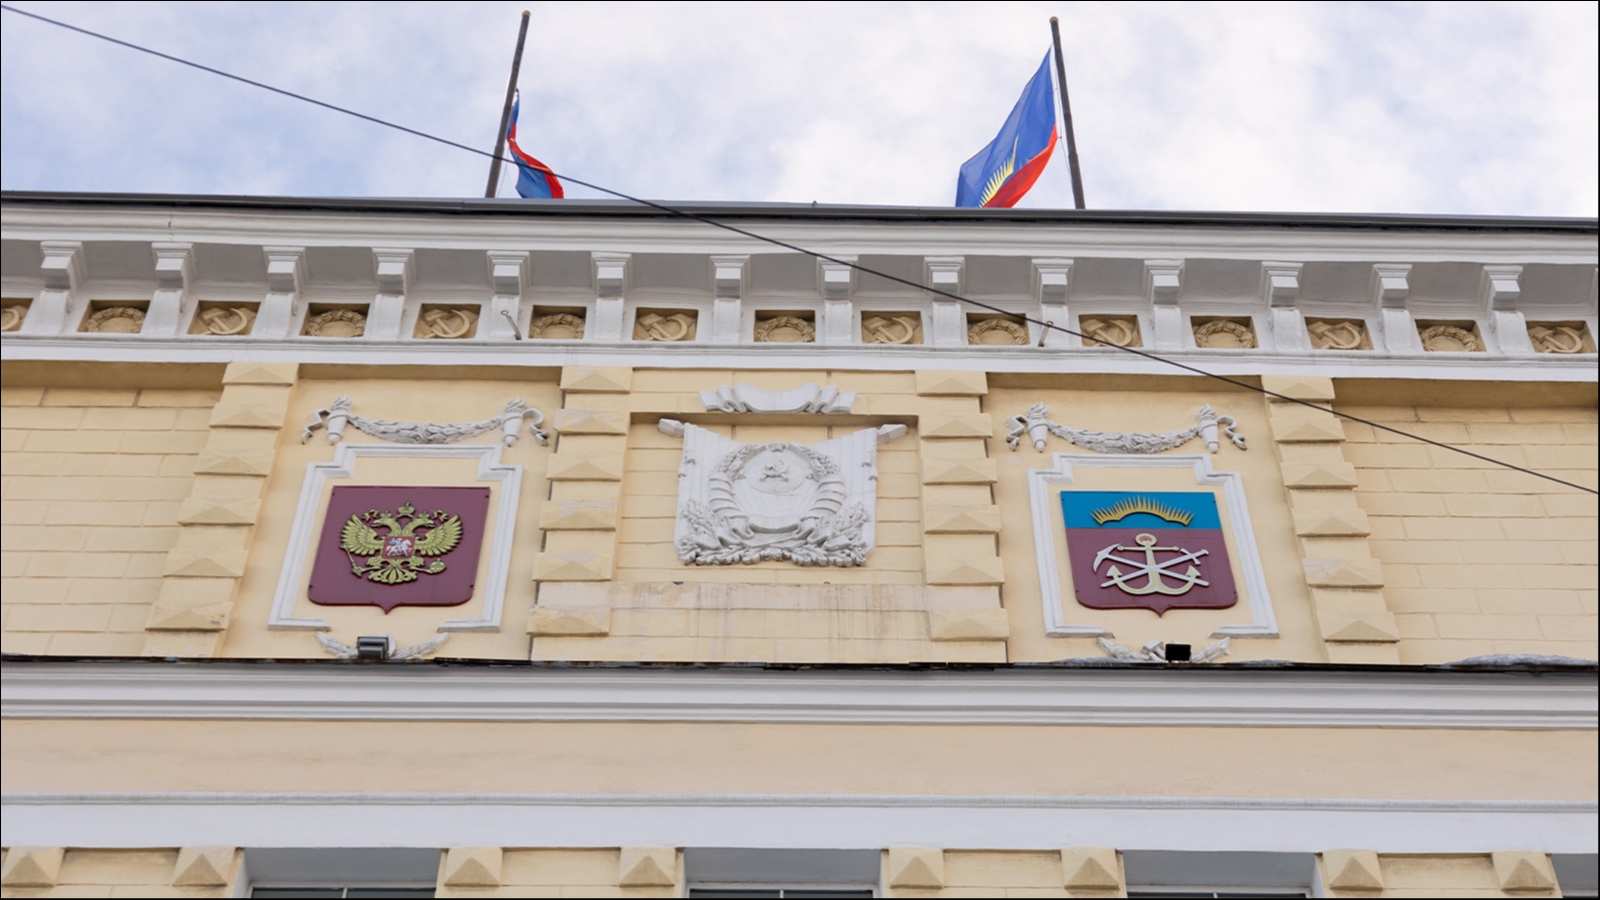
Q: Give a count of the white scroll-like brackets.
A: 14